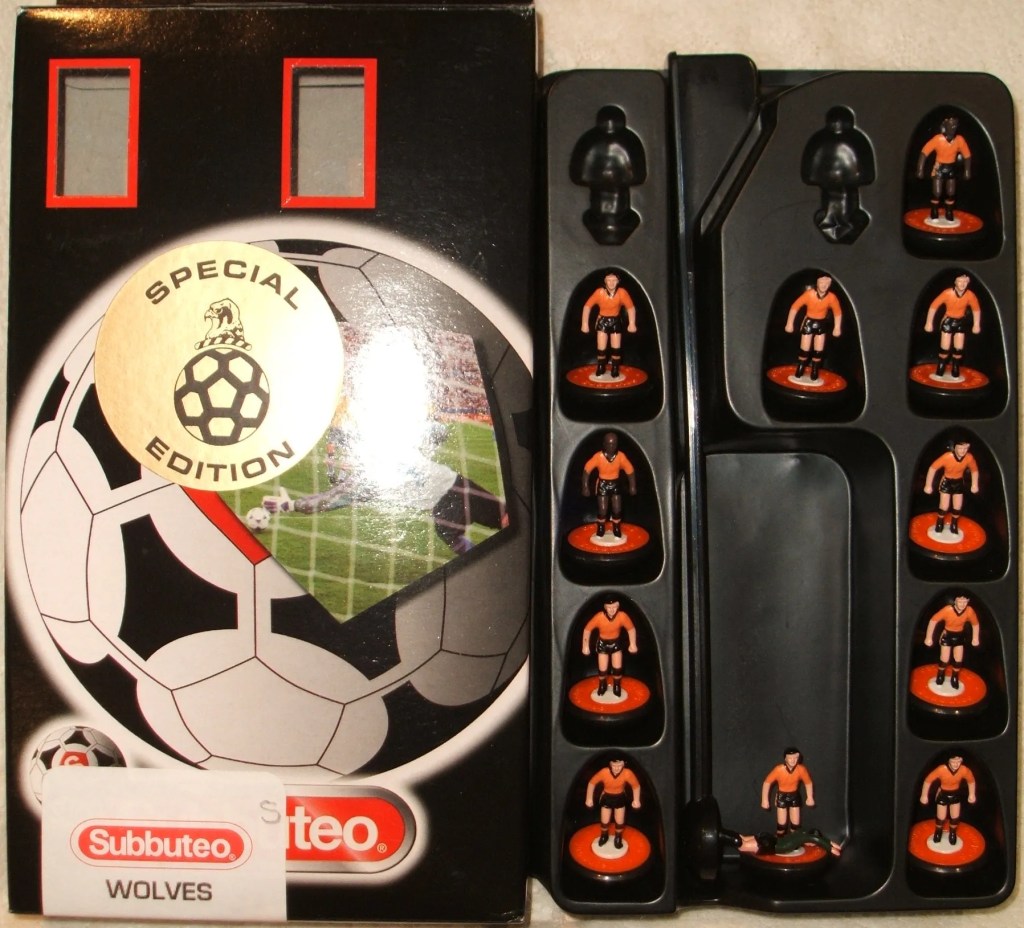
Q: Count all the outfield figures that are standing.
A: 11